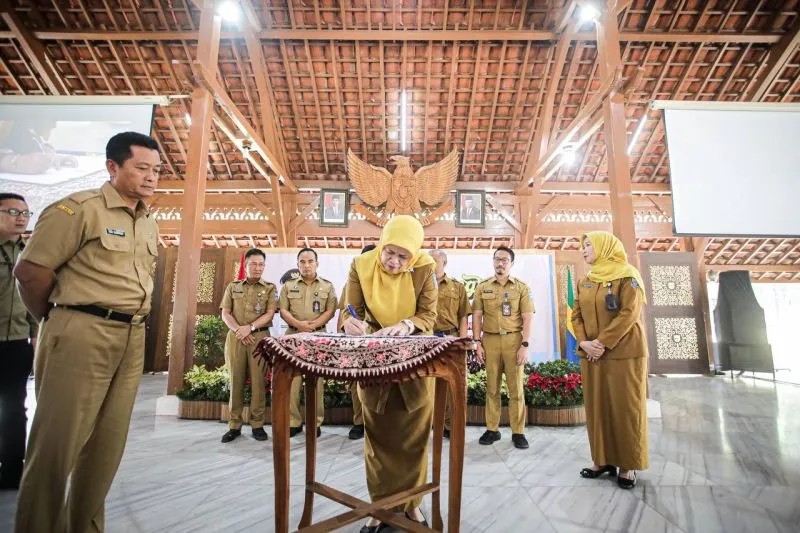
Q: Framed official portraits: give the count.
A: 2